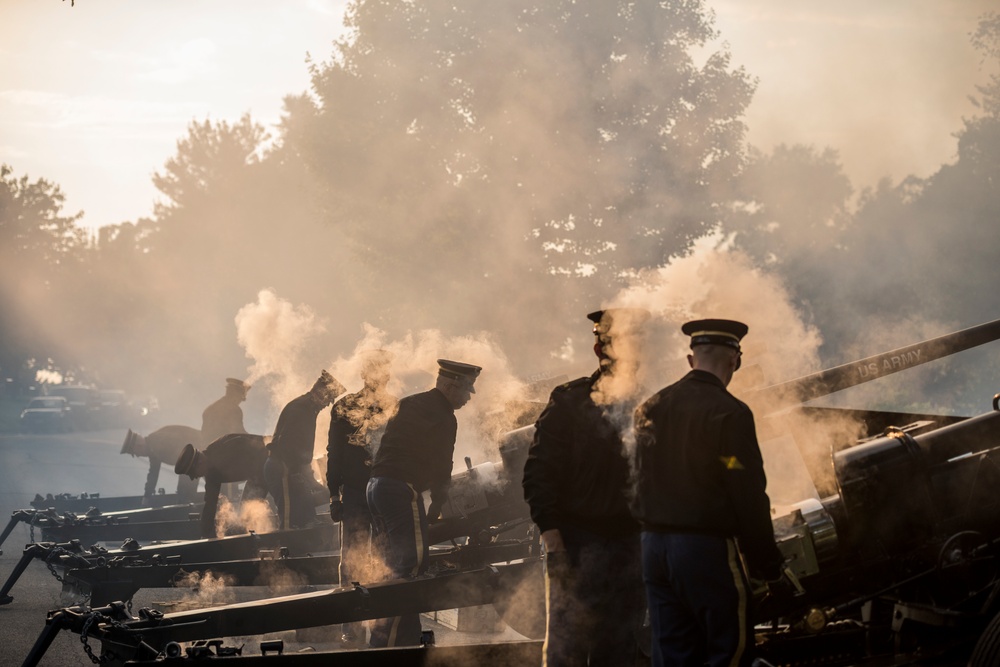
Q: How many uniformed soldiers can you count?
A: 8